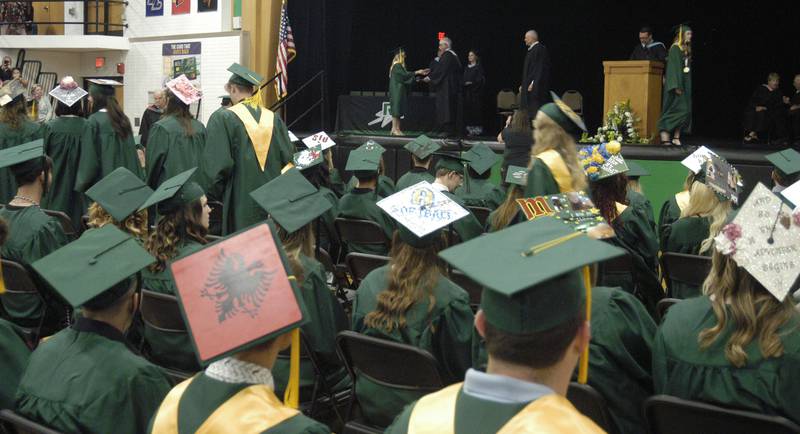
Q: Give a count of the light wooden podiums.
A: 1